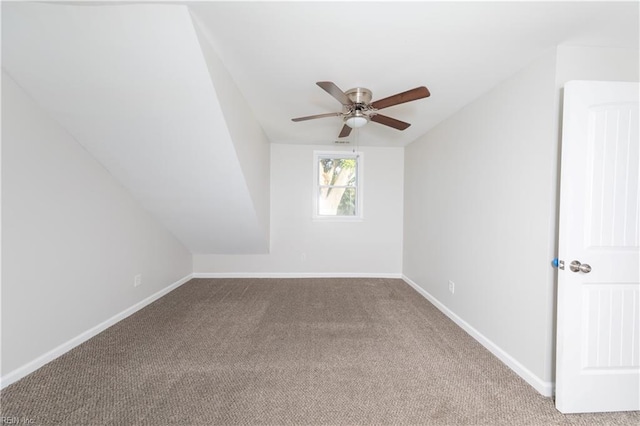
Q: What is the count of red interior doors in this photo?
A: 0